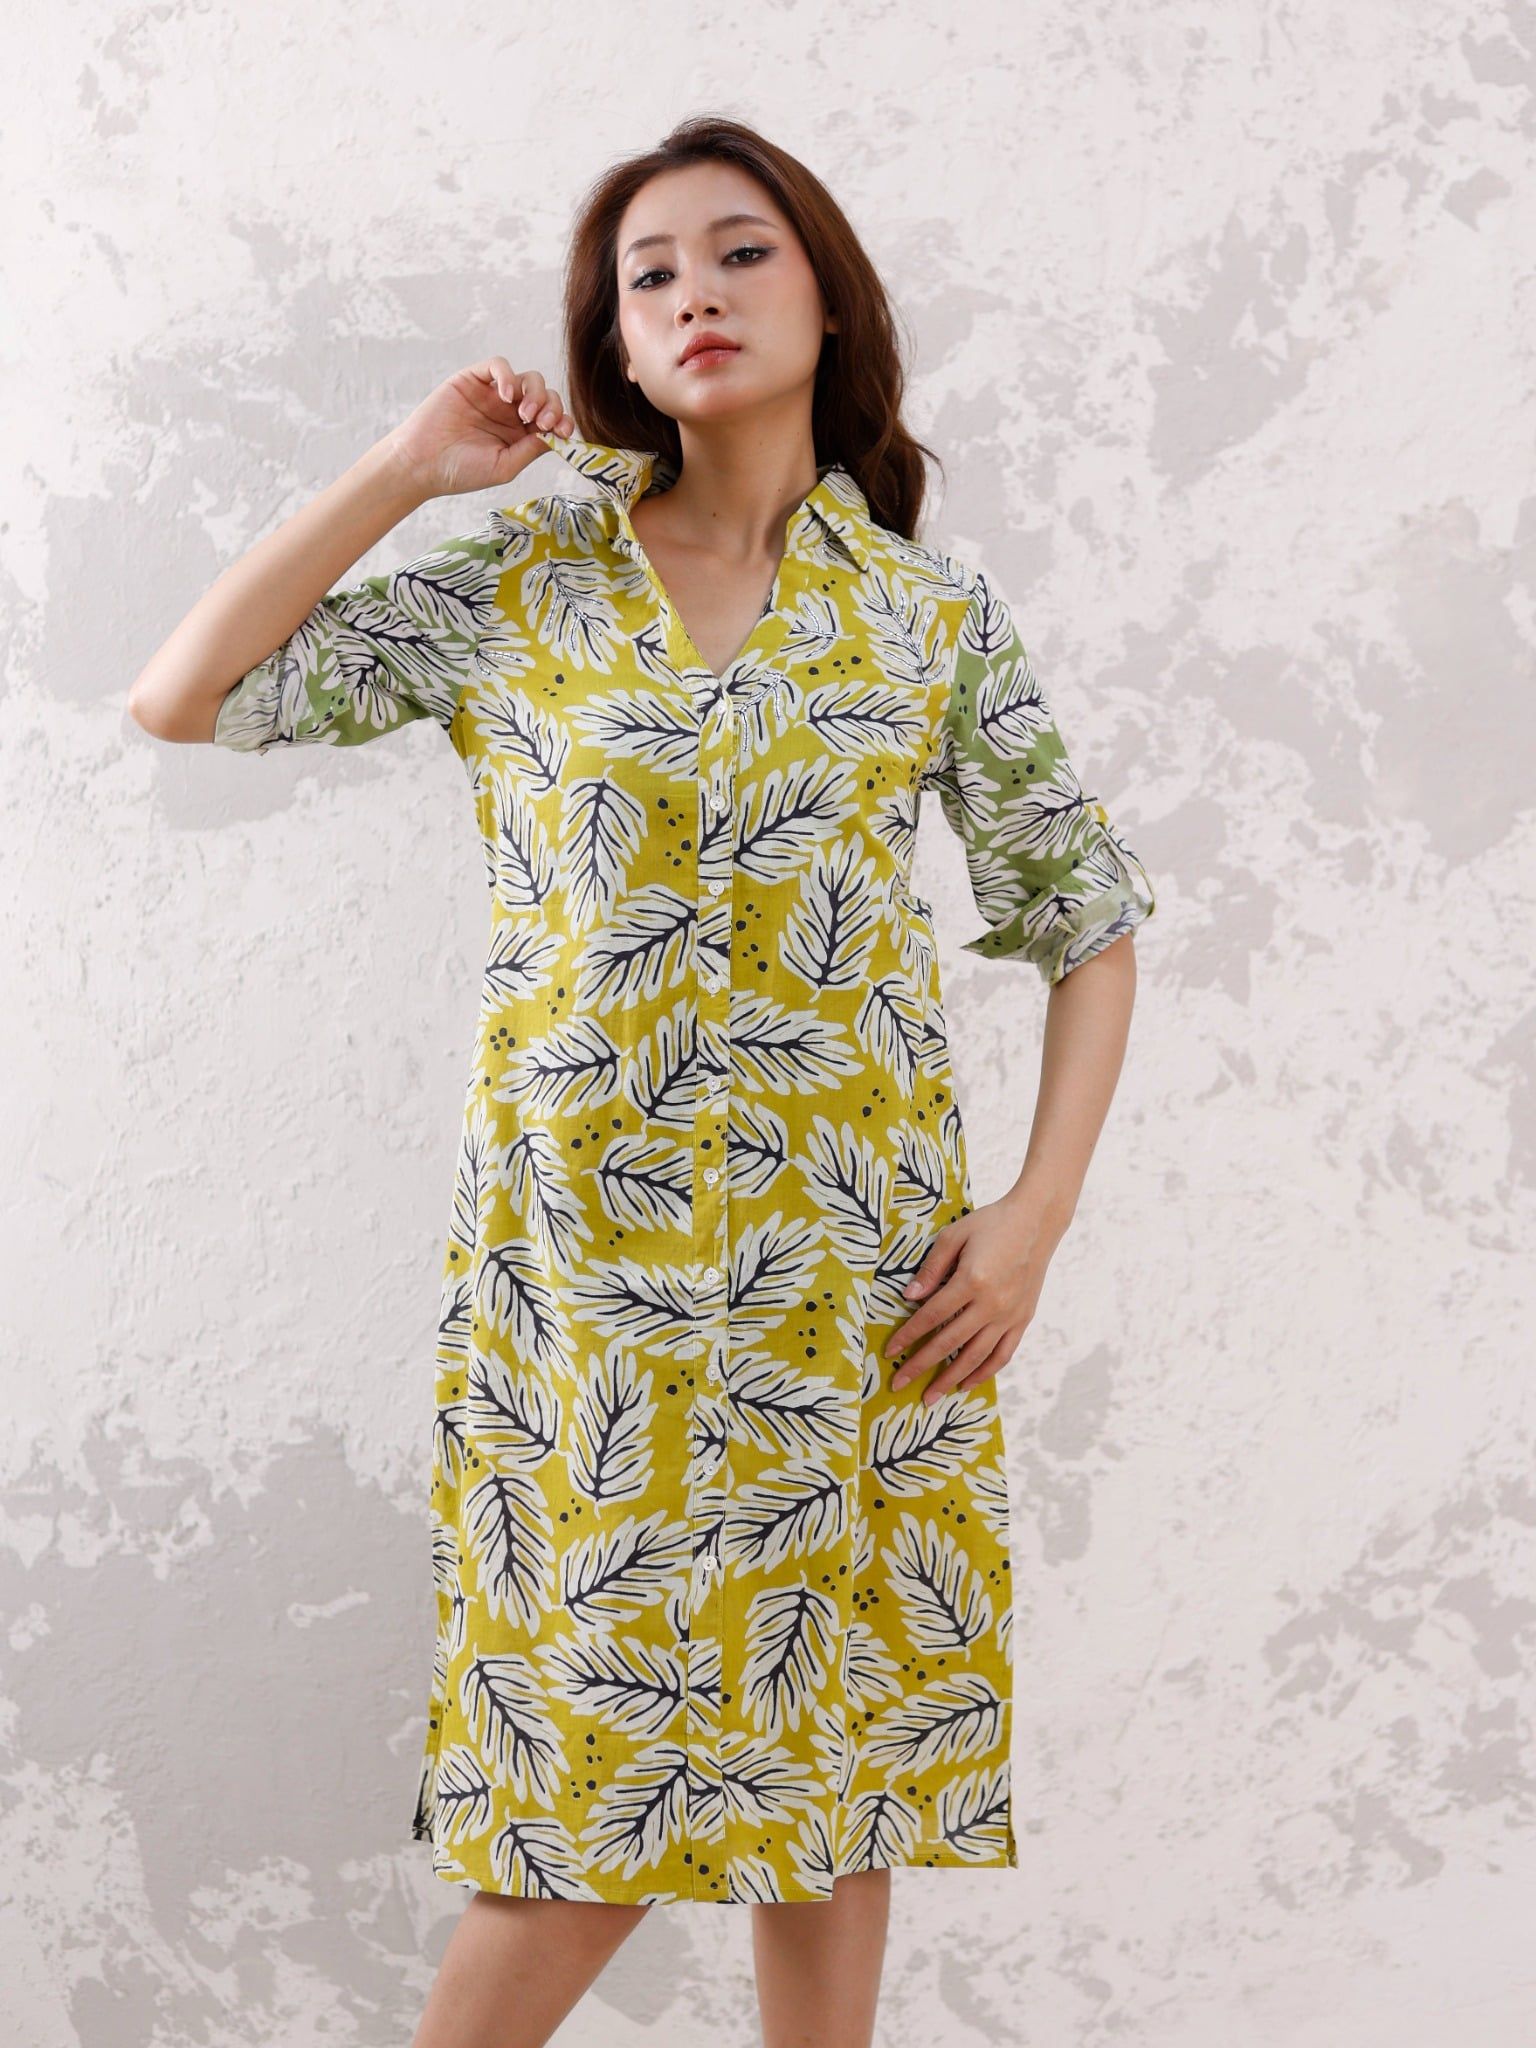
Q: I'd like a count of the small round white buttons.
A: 10